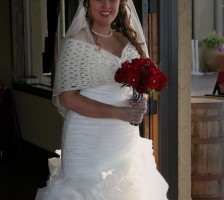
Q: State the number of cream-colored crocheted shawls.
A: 1